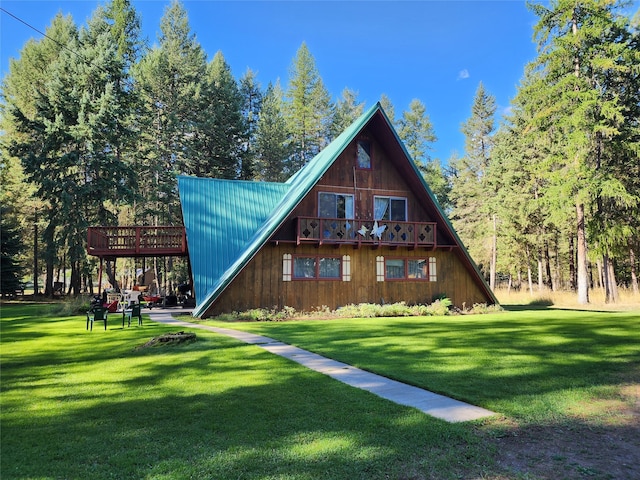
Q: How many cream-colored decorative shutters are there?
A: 4